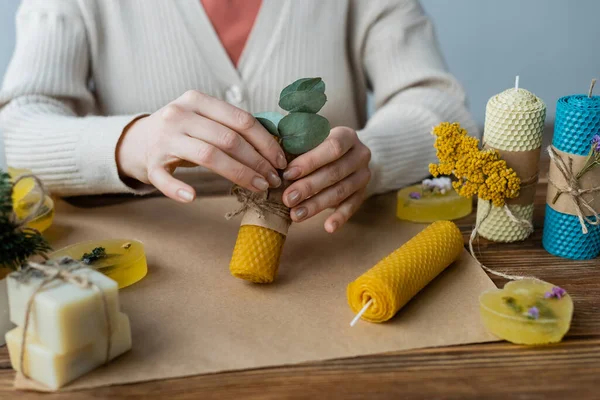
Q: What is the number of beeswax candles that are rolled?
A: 4